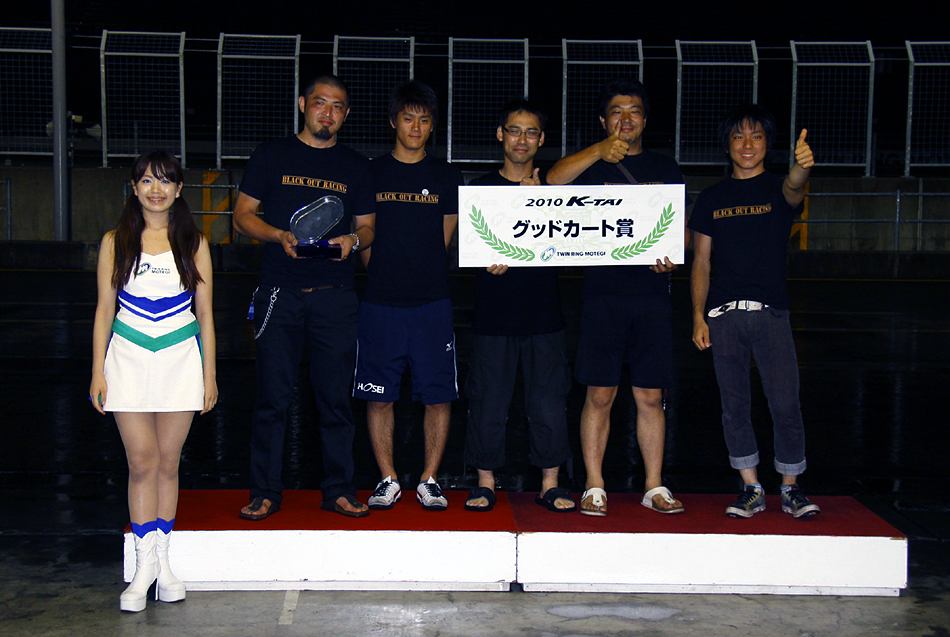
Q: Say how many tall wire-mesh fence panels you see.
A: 9